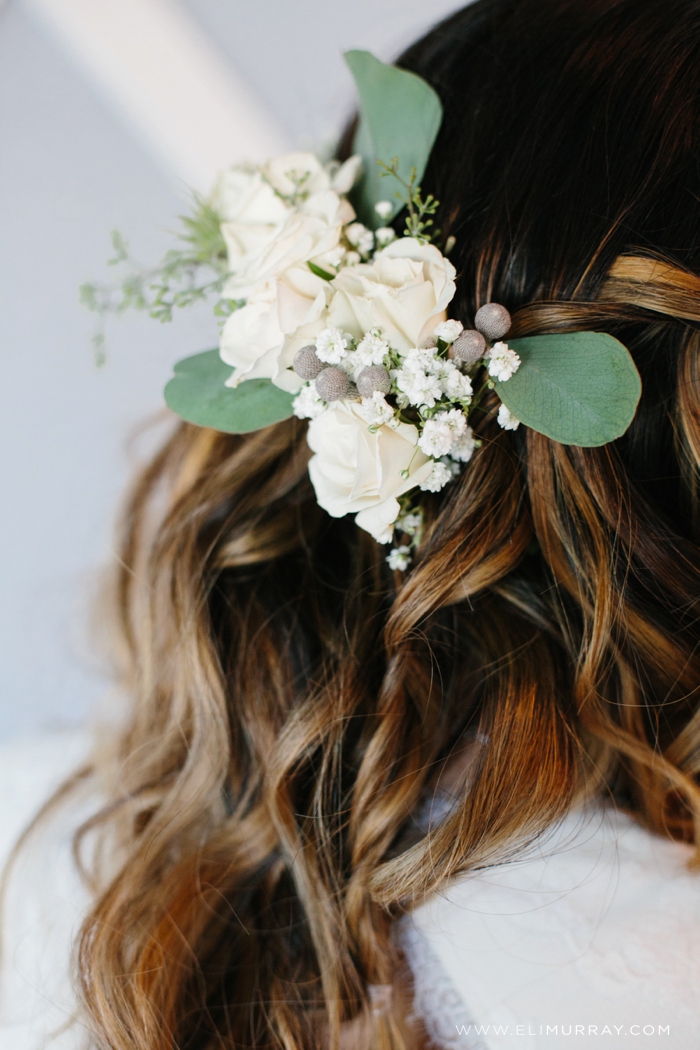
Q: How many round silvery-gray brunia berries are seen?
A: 5